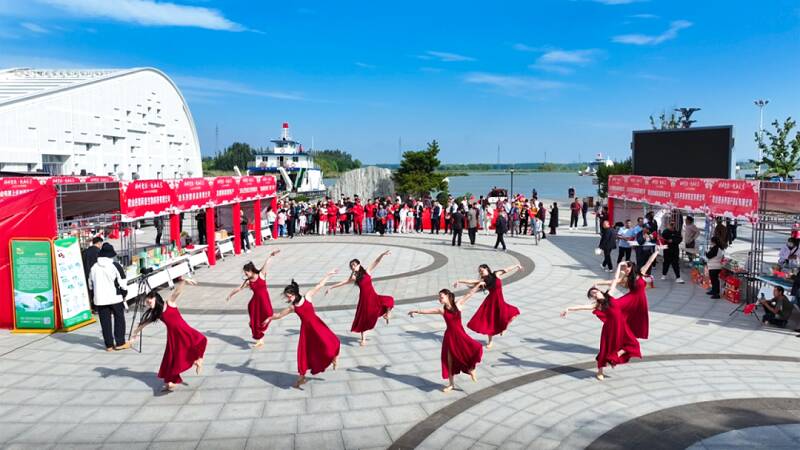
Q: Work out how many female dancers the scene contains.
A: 8